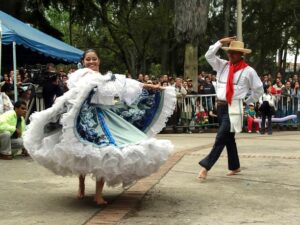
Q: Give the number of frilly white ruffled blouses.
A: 1